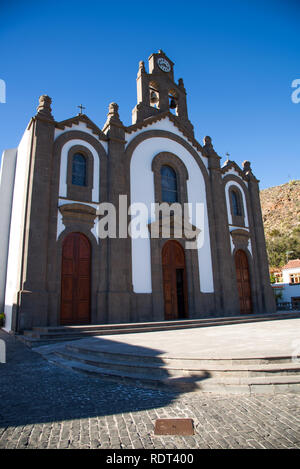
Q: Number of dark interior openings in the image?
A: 1